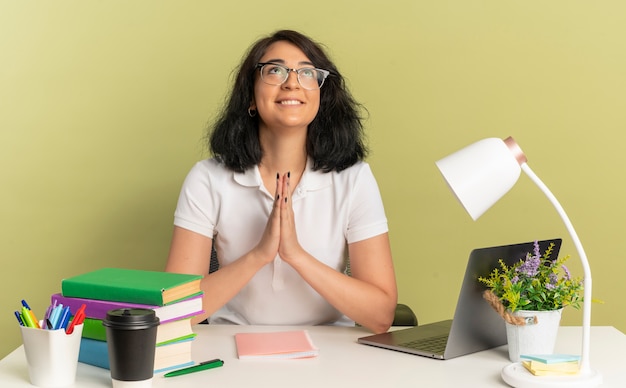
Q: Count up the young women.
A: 1